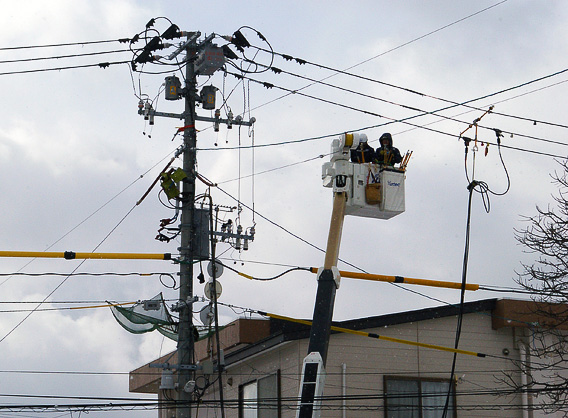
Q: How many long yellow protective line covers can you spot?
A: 3